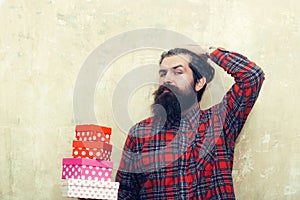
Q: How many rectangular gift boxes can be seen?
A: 4